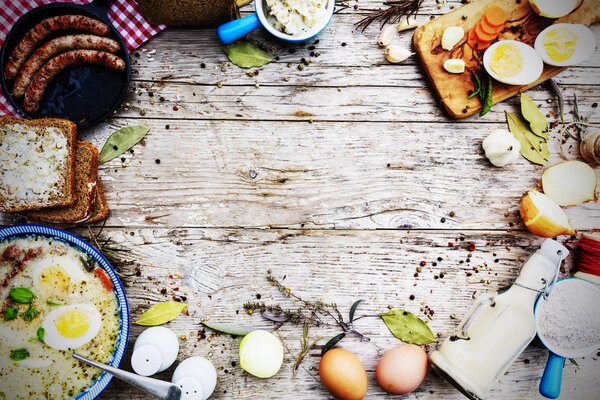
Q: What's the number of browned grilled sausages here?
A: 3